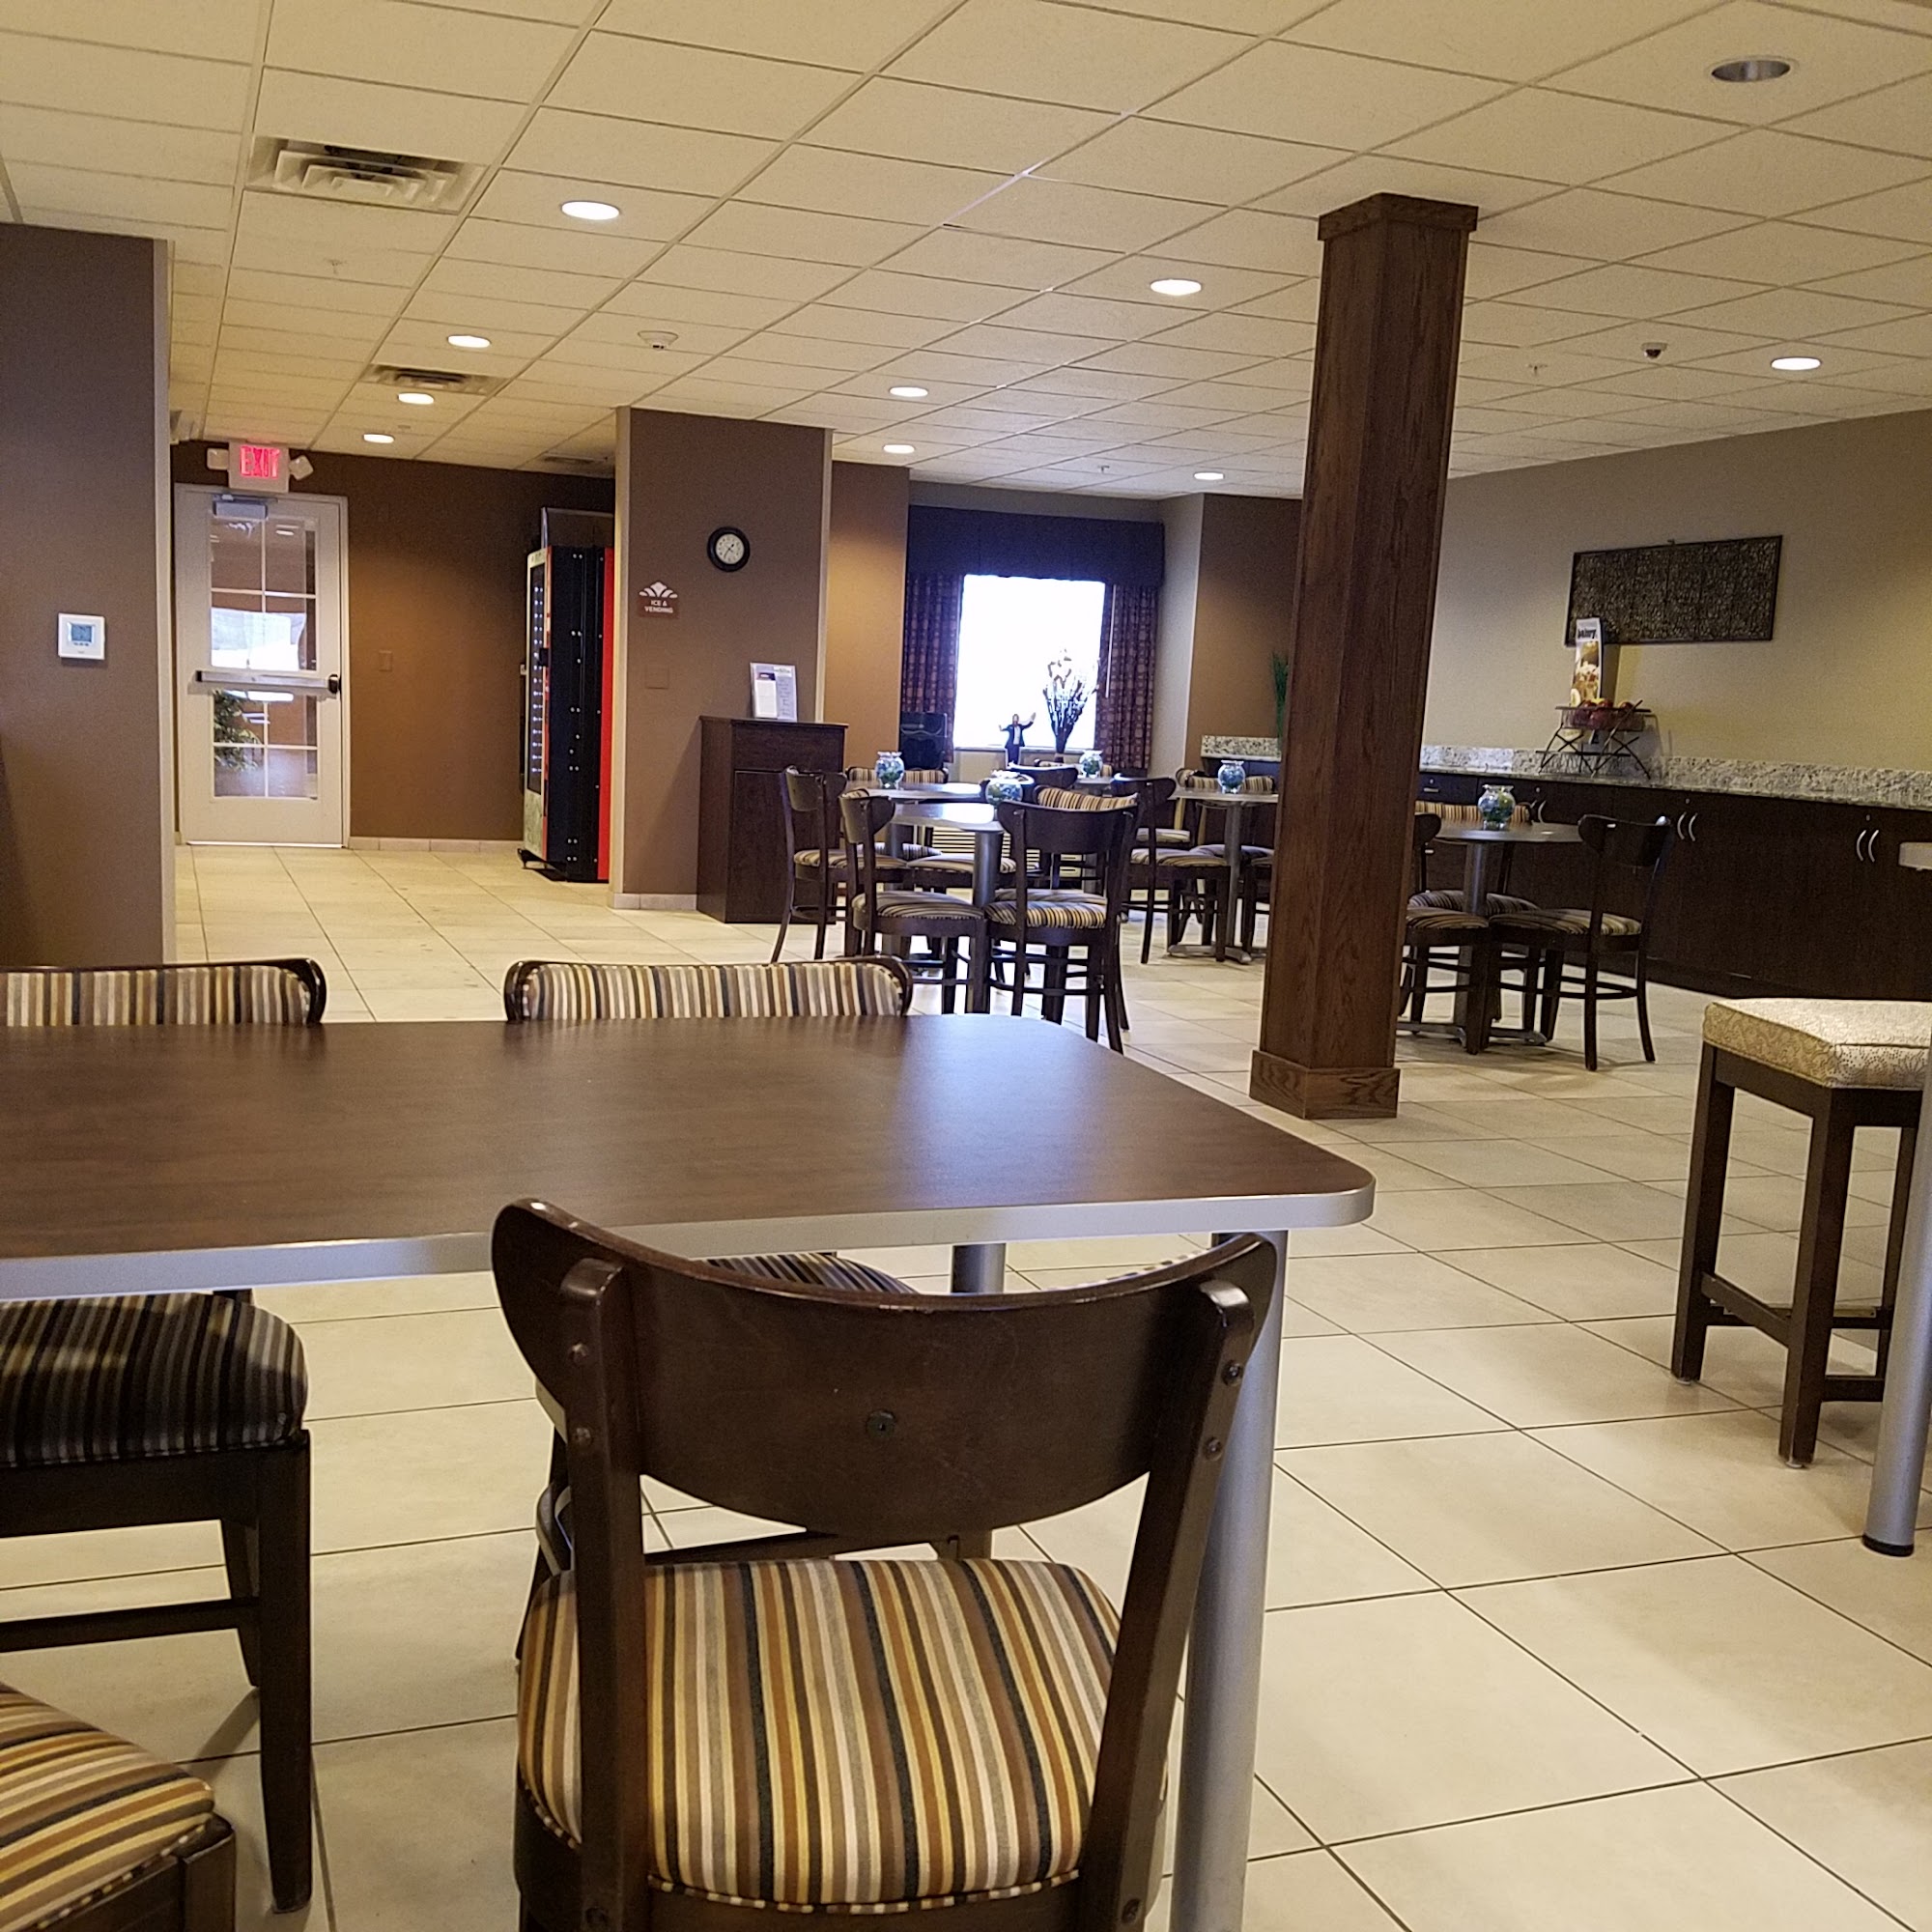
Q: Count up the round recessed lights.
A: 10